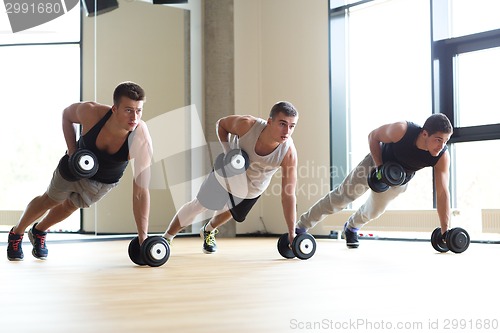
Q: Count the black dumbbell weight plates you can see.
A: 12